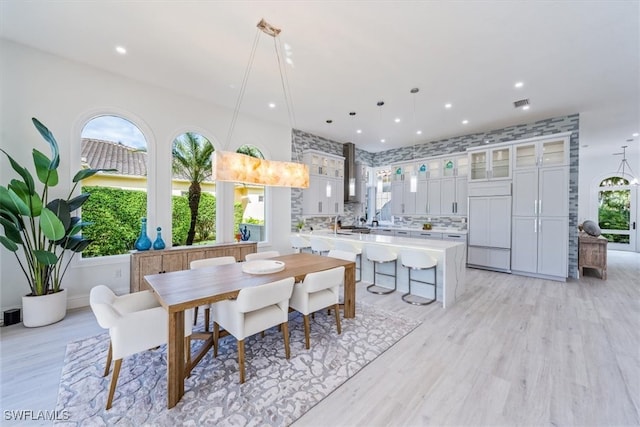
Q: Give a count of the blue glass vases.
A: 2